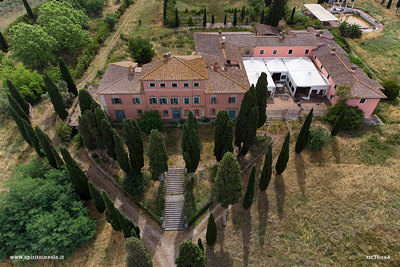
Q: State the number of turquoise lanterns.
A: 0